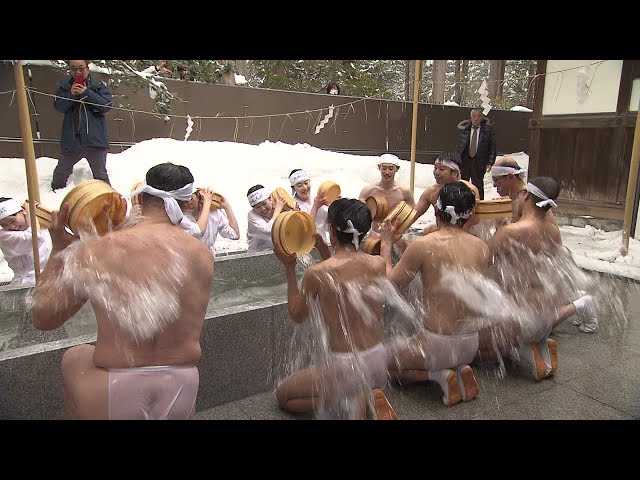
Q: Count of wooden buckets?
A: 11